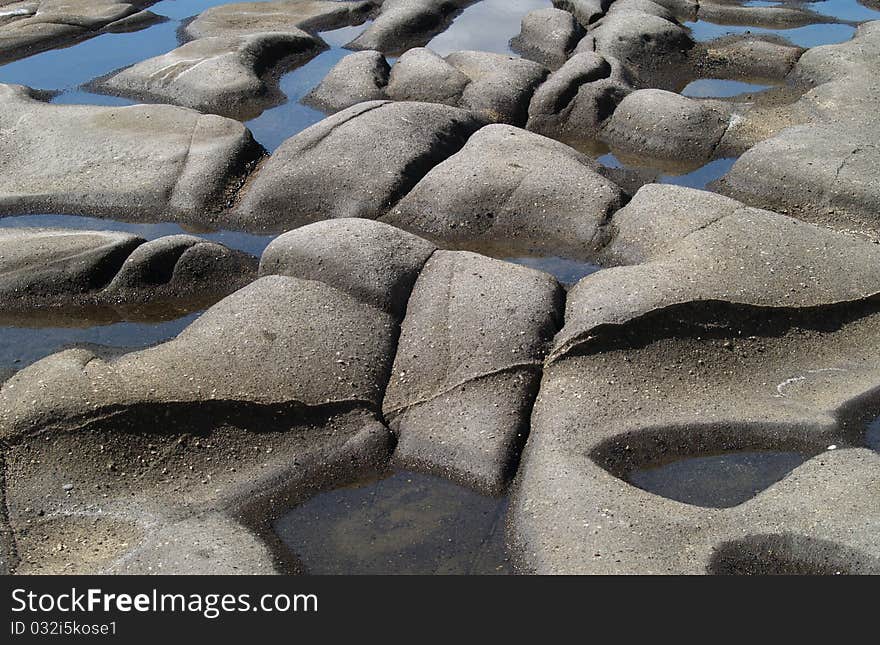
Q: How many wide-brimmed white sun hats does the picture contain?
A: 0